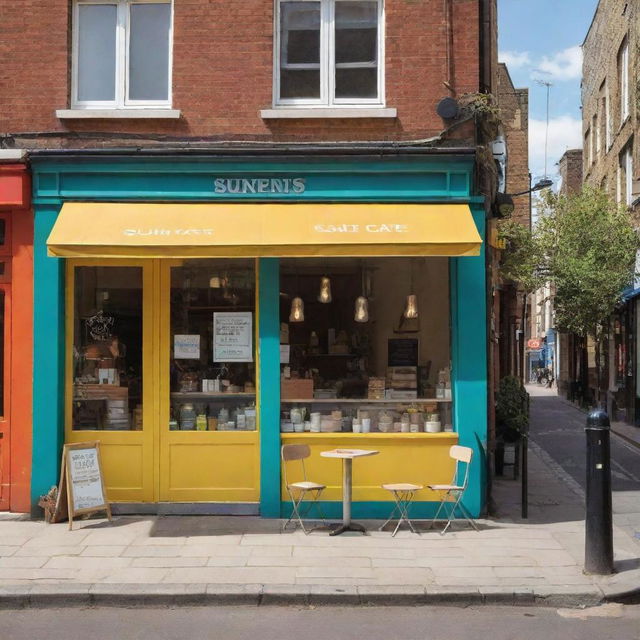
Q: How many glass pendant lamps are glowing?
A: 4